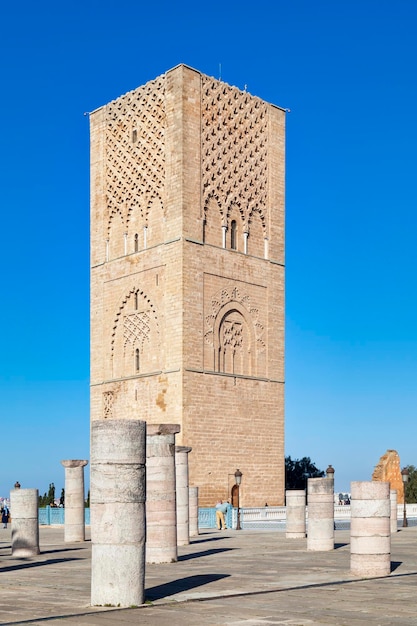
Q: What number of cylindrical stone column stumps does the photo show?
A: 10